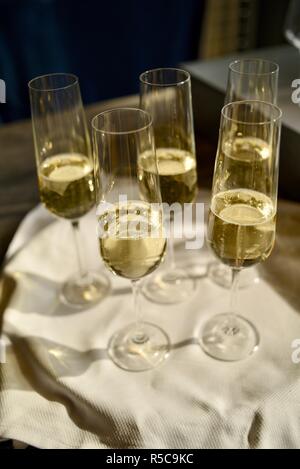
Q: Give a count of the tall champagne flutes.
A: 5